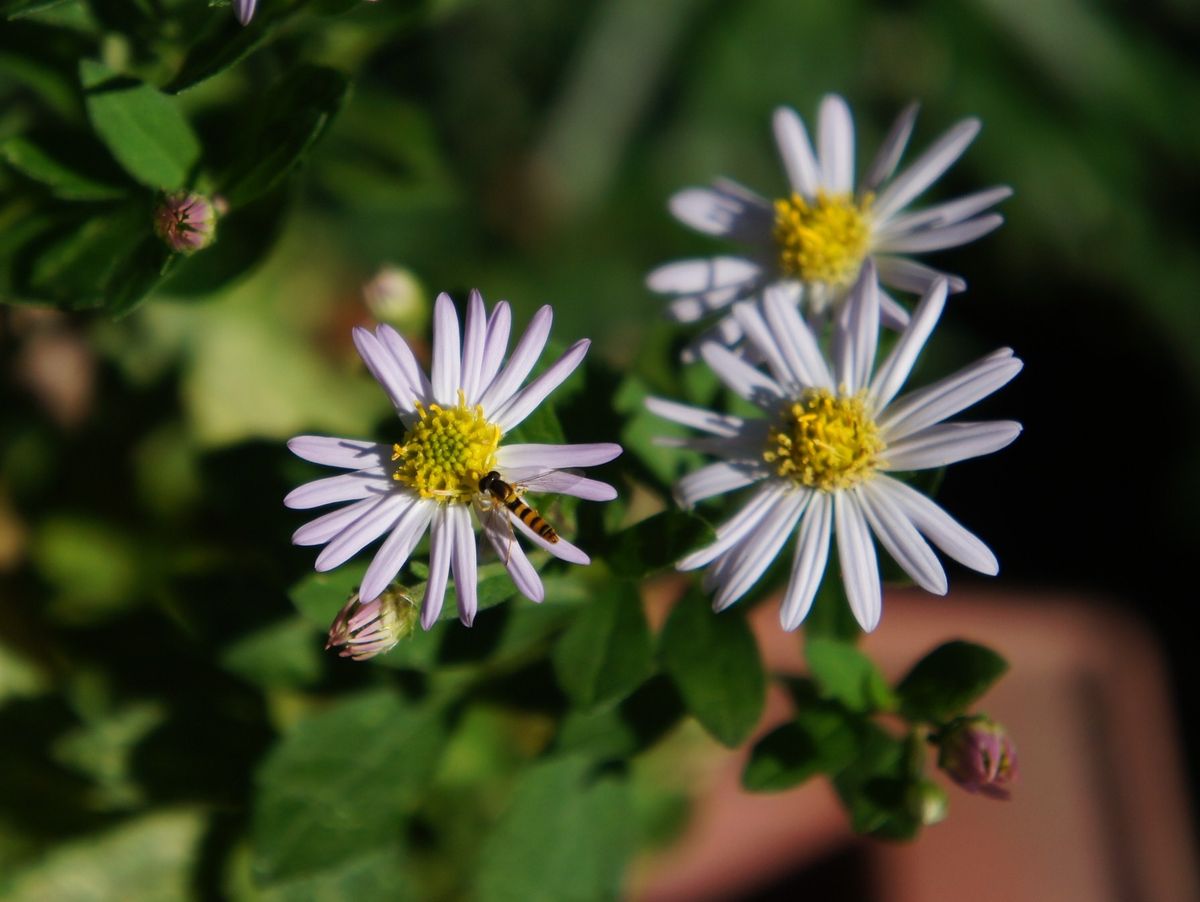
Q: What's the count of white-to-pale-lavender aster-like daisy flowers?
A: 3